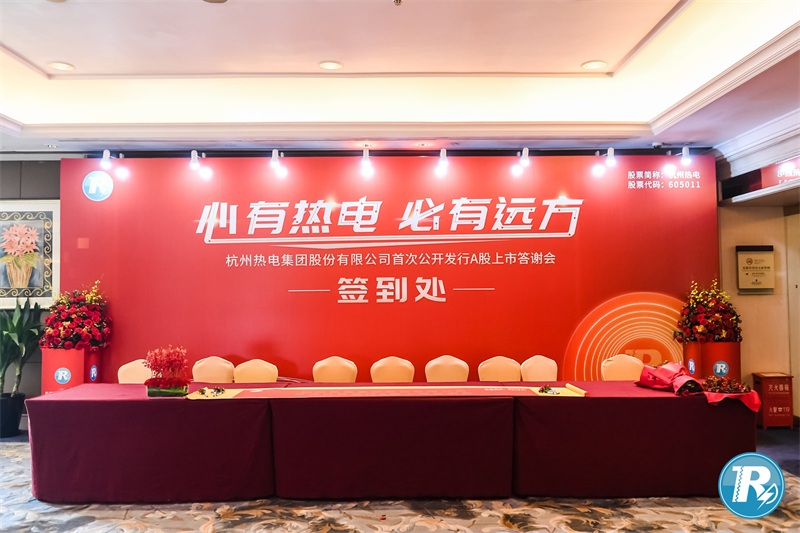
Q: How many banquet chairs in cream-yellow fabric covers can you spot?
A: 9